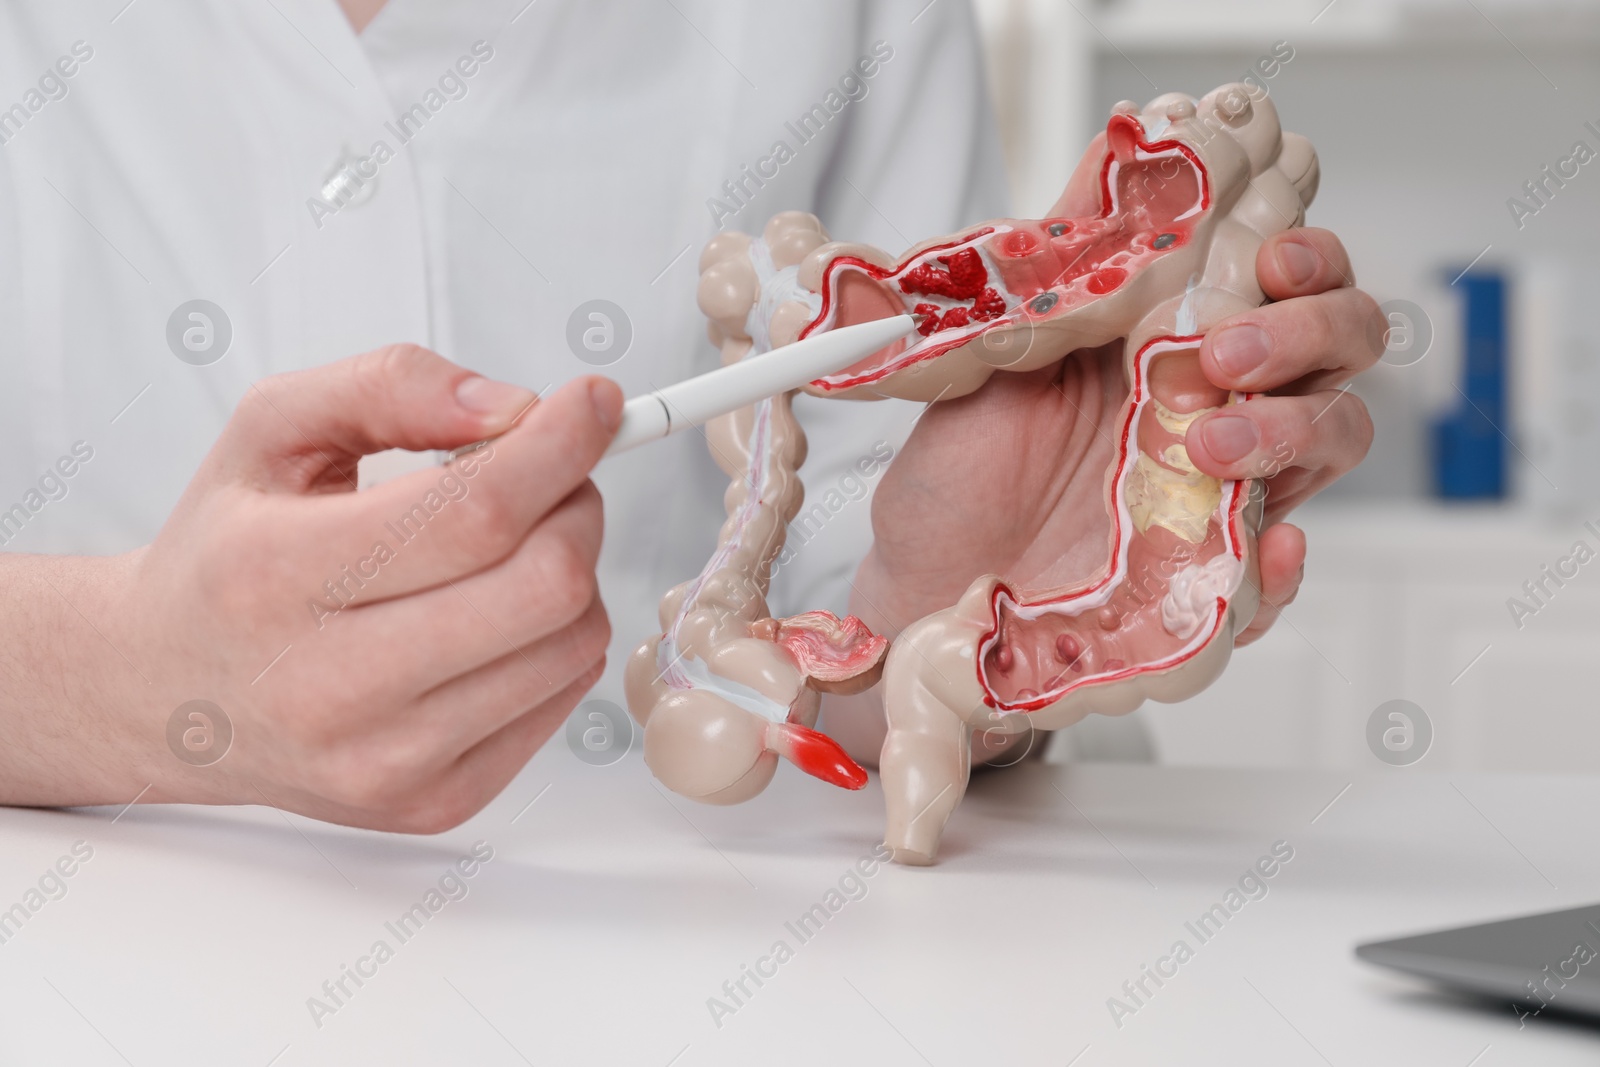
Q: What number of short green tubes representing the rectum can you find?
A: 0